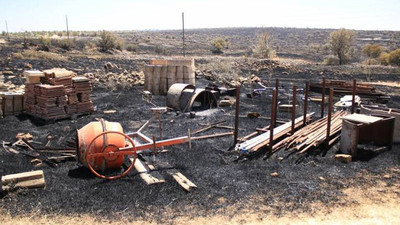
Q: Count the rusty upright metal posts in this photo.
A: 8